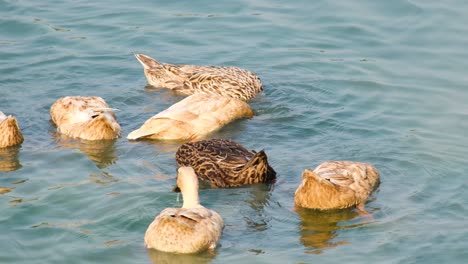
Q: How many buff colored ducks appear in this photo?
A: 5